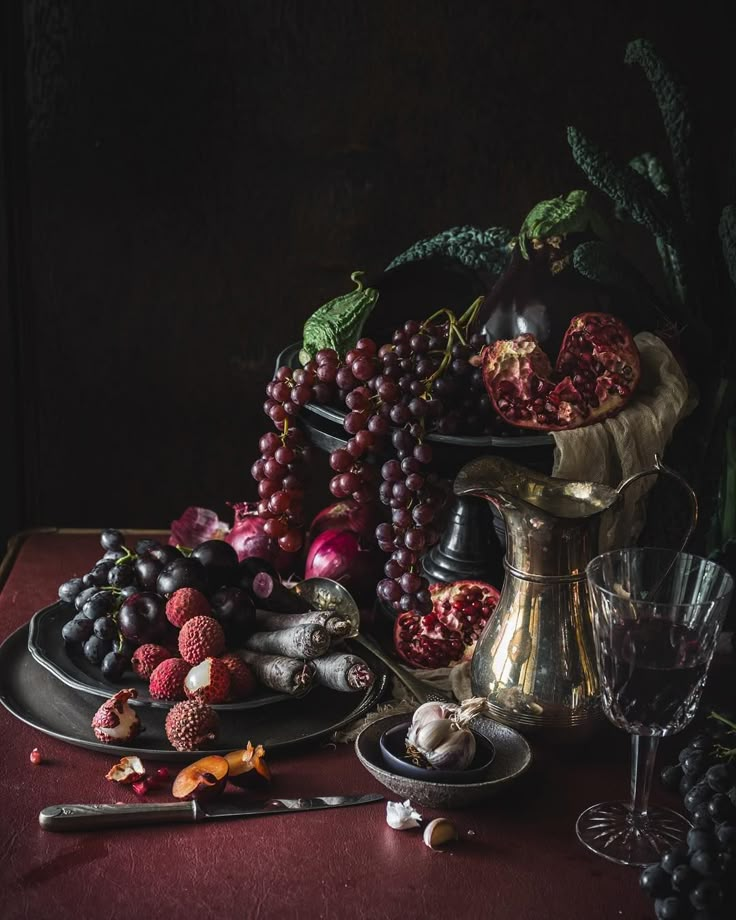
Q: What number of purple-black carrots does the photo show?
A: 4